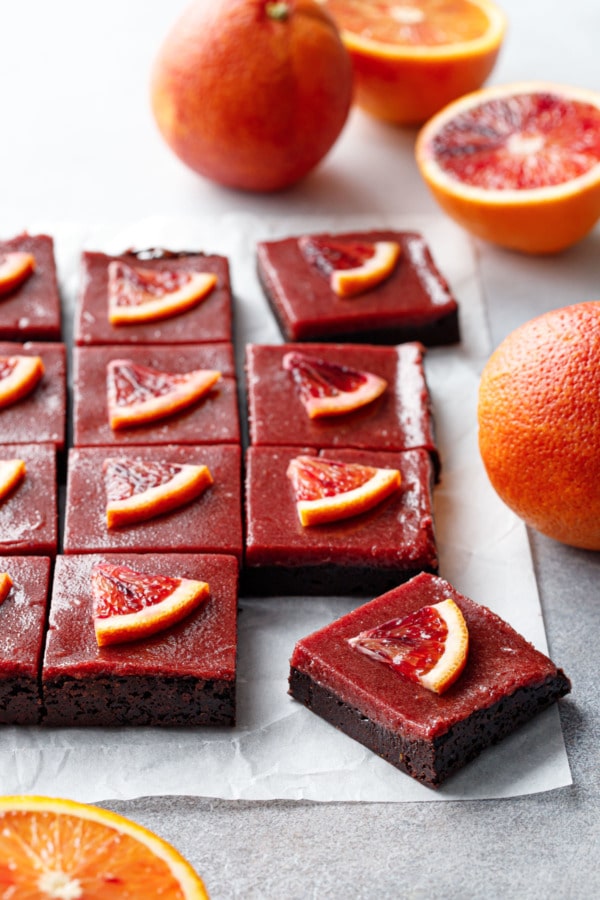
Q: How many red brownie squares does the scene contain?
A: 12